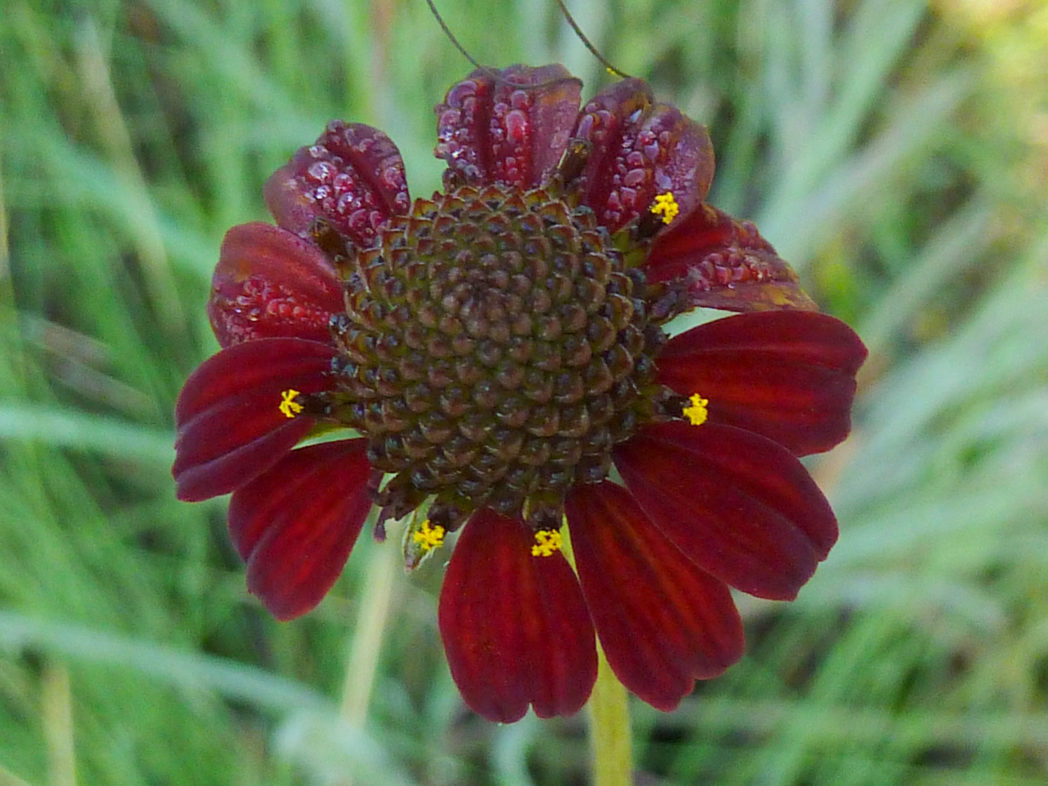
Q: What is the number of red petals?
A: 11